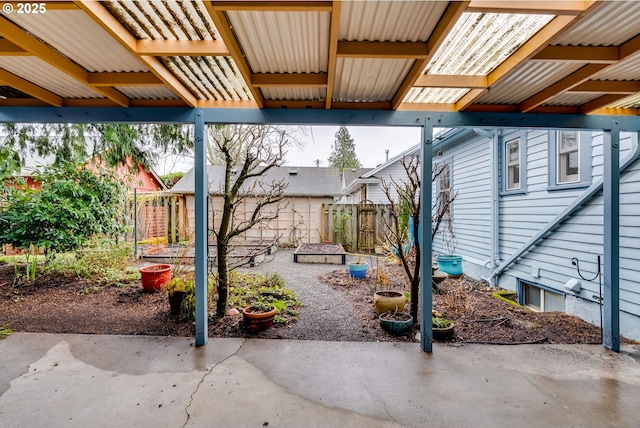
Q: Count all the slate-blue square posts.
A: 3